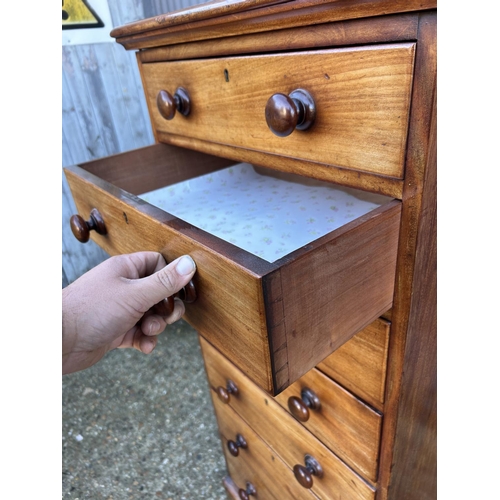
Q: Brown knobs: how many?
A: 9